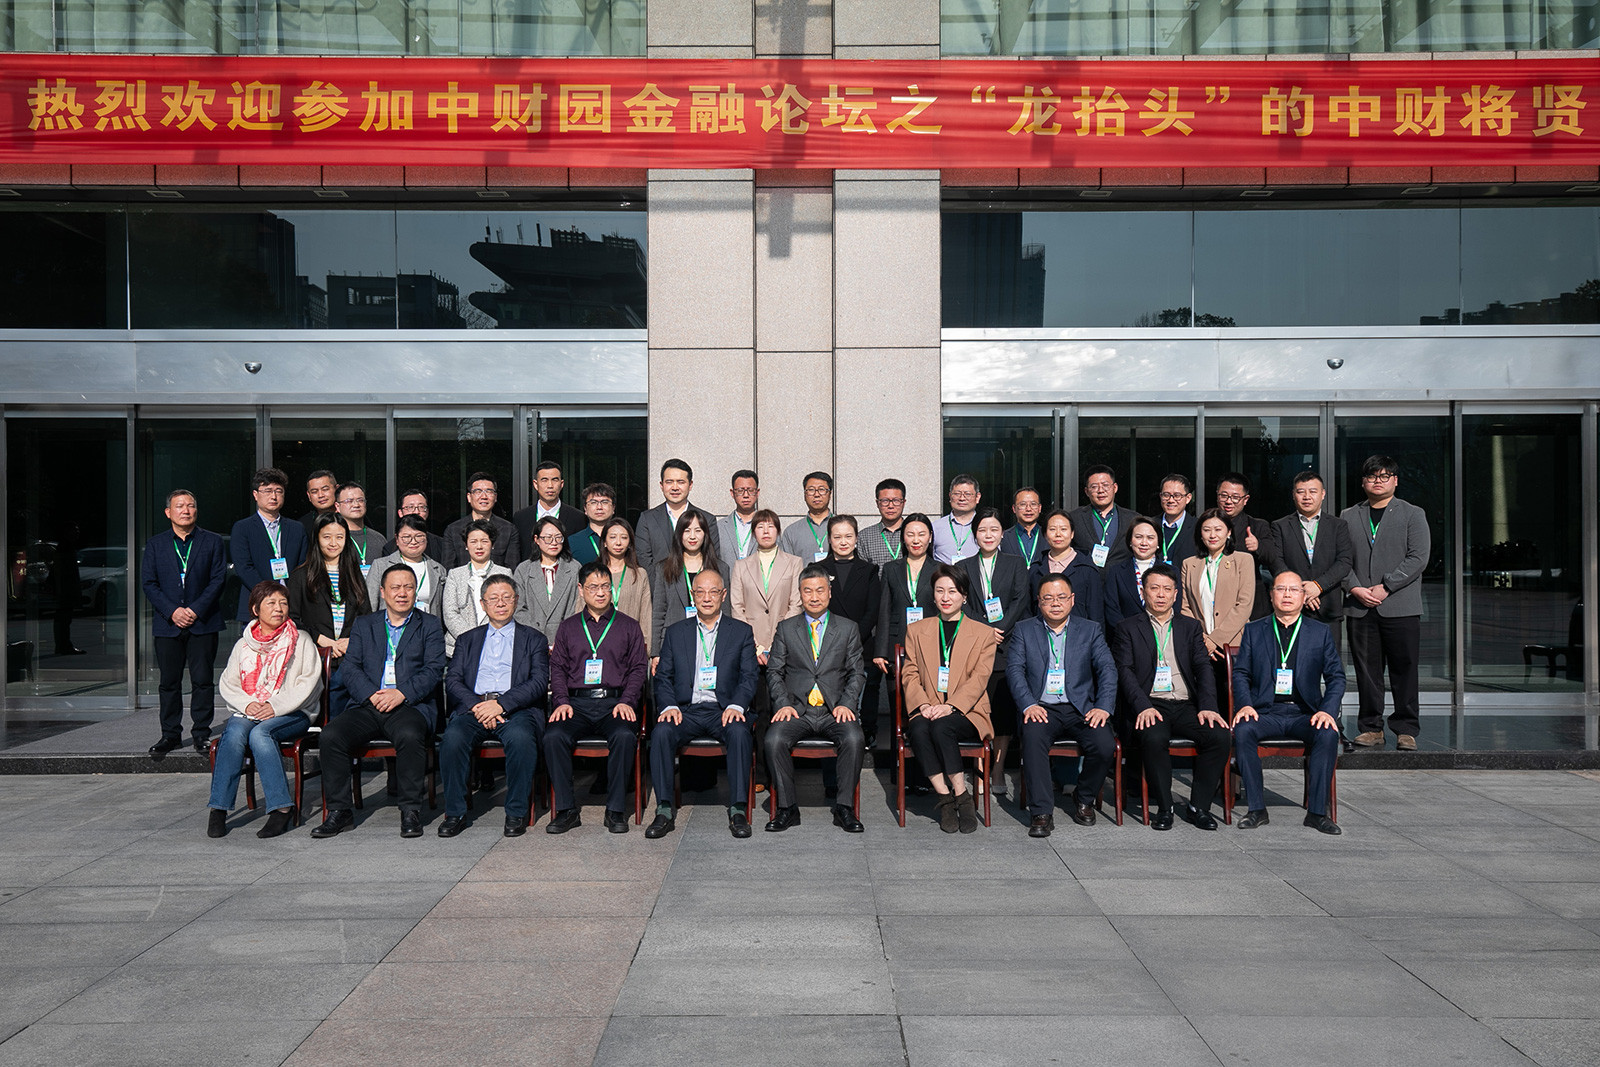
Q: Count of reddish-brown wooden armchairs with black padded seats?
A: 10